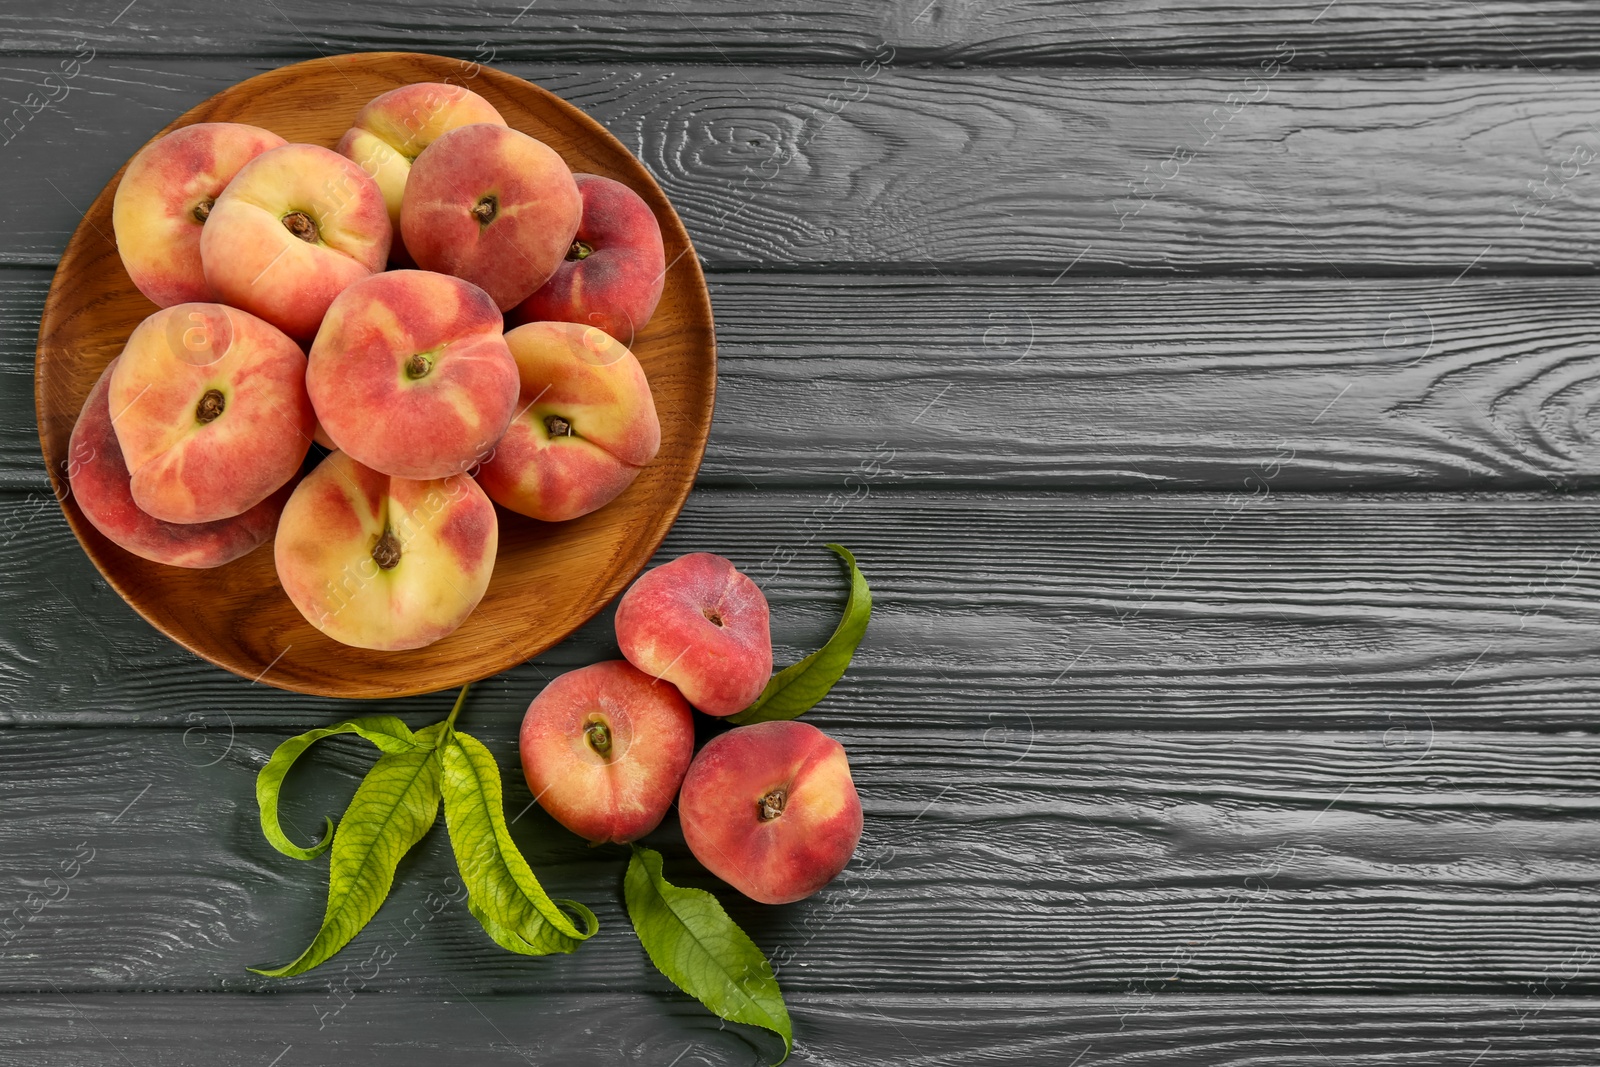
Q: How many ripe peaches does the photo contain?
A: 13